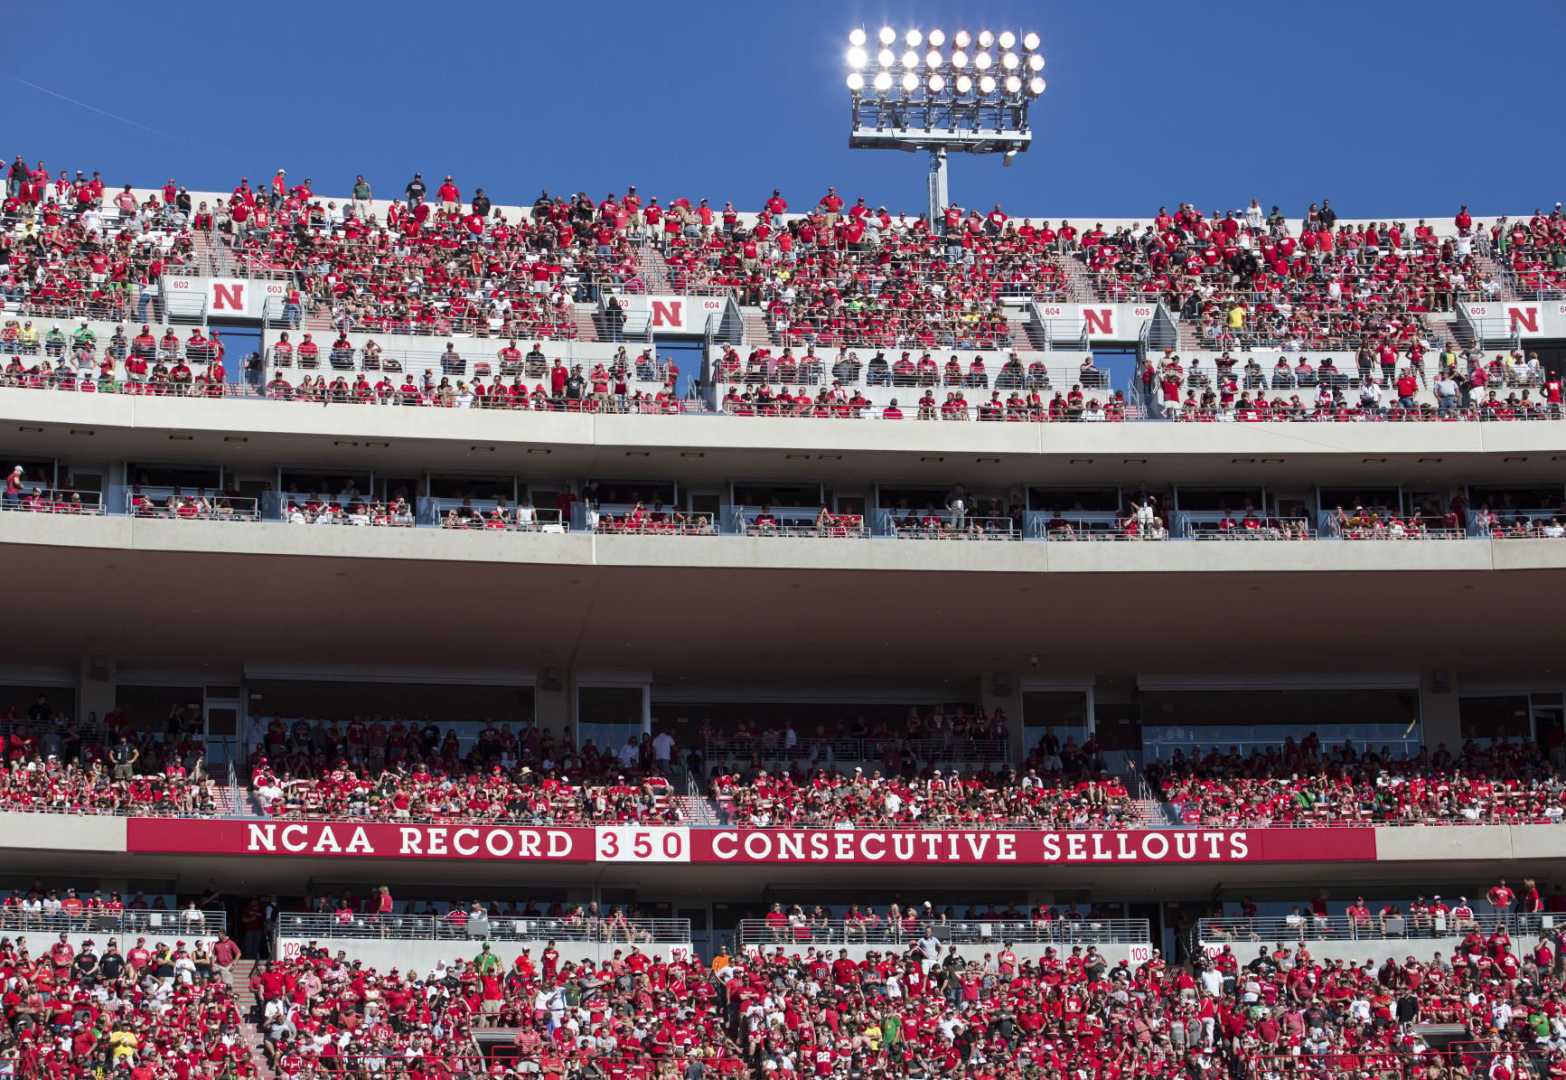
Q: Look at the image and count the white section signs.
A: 14